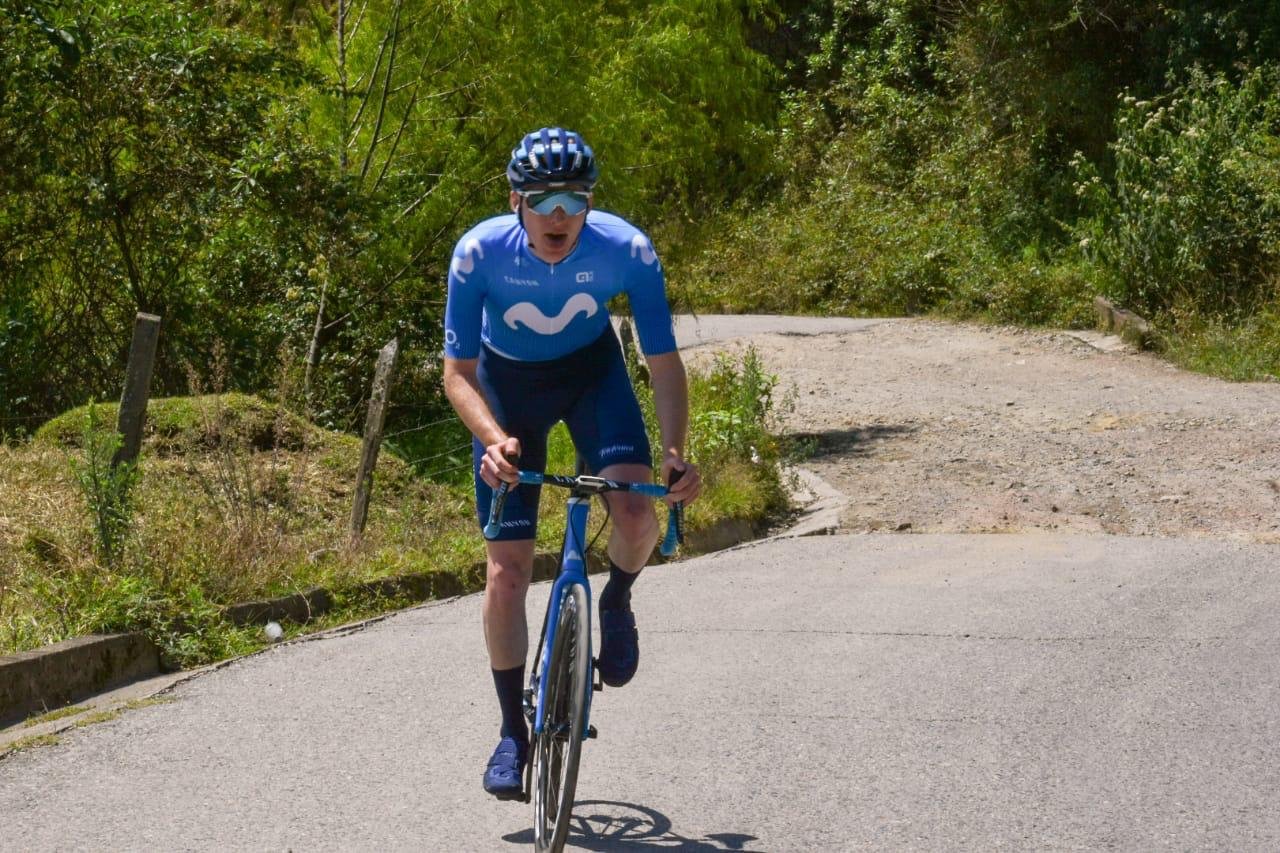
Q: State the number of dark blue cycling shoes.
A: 2